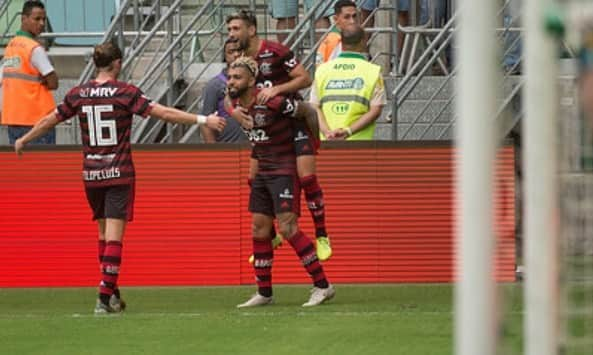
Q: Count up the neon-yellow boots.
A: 2